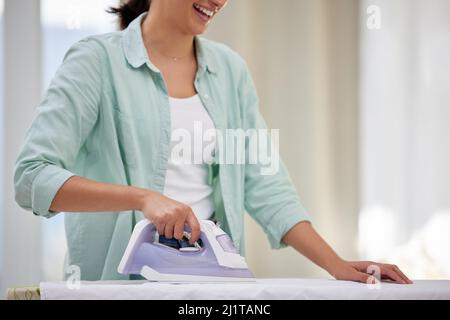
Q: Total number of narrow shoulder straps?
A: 0